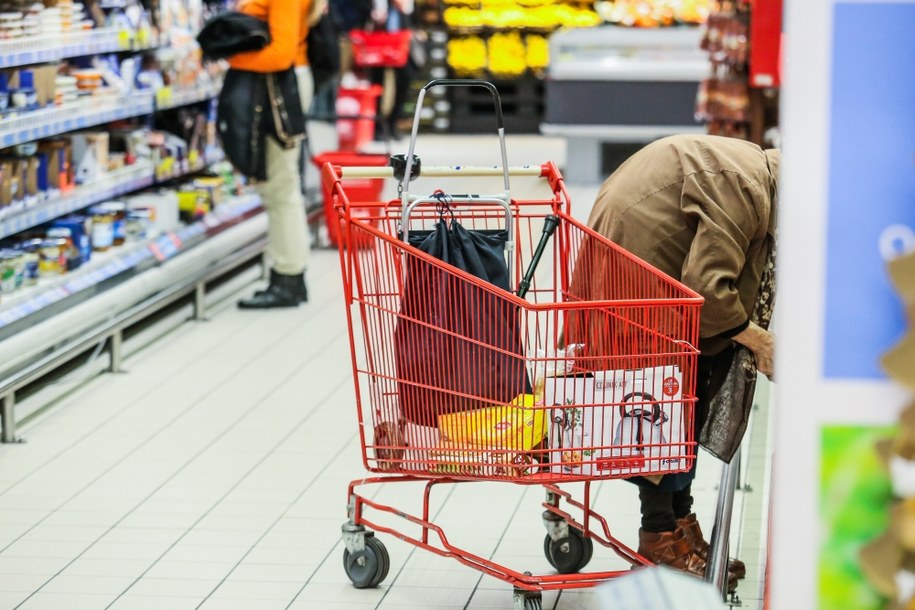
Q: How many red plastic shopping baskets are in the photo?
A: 3